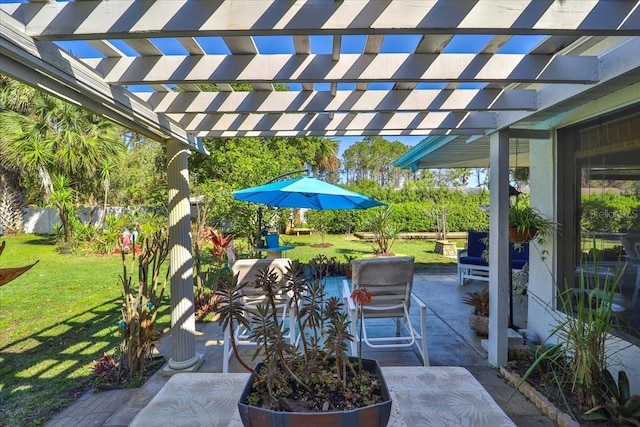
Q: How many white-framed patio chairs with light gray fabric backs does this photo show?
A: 2